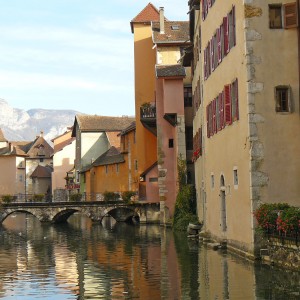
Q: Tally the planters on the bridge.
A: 5